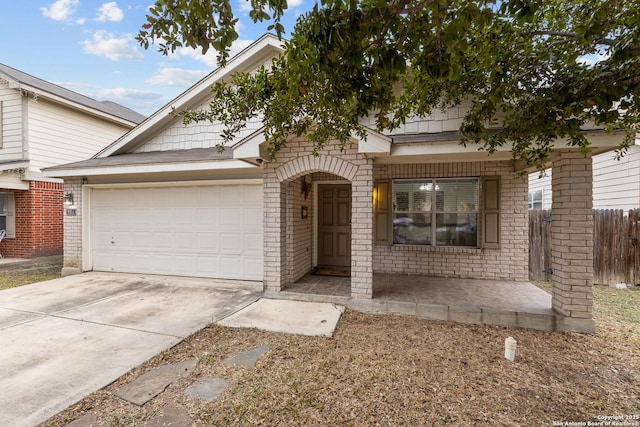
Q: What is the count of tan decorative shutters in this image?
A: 2